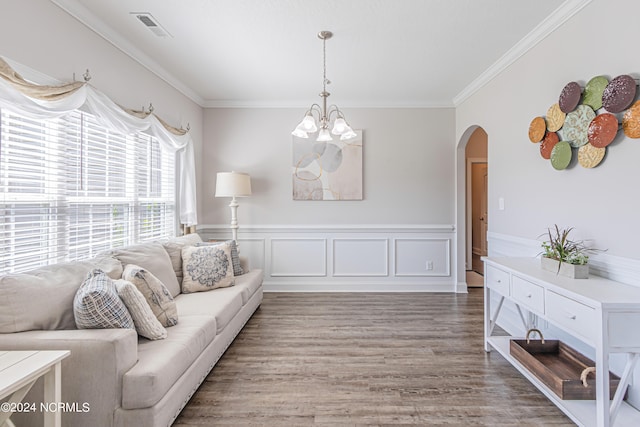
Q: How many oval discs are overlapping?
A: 11